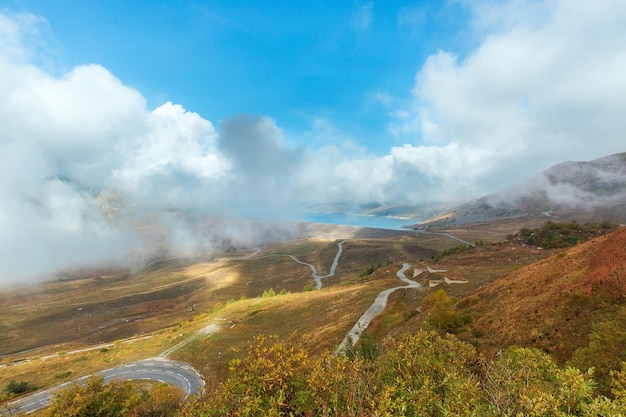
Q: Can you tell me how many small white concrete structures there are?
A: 4